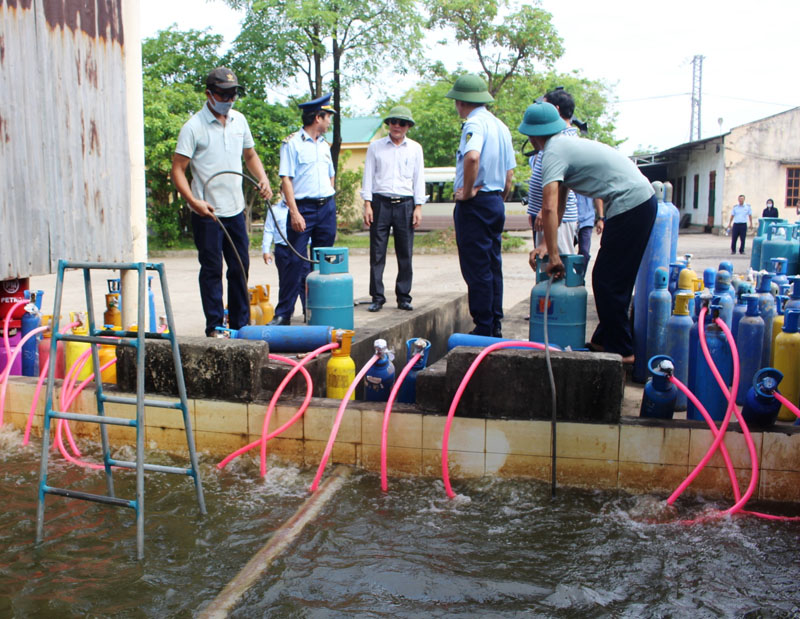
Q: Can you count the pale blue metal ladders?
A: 1